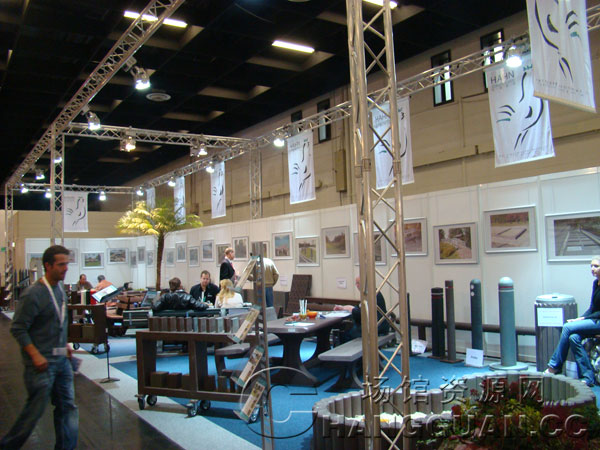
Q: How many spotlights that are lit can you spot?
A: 14